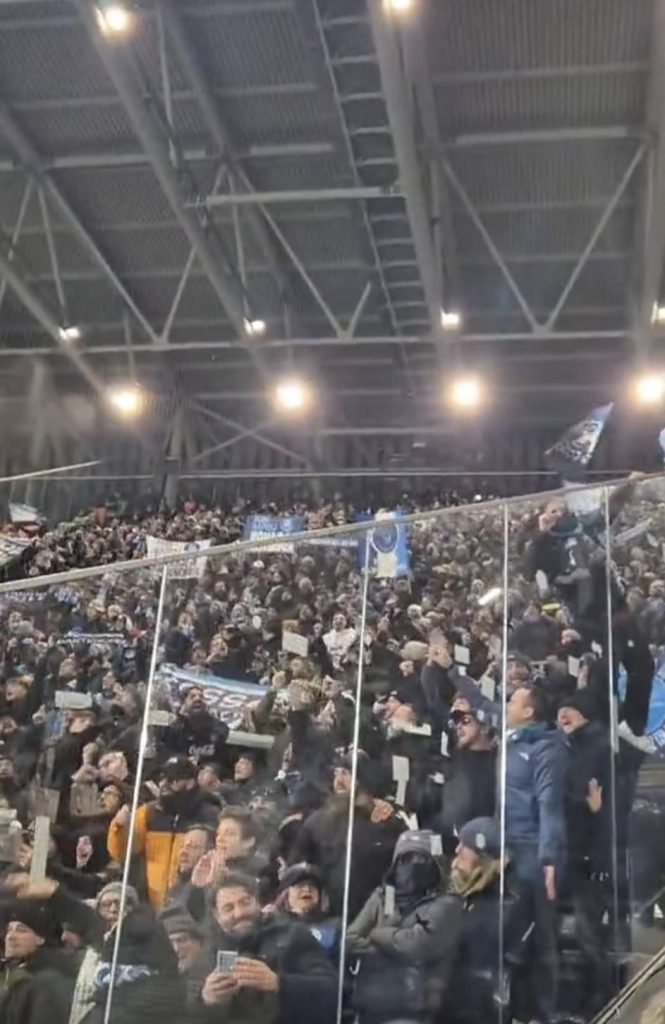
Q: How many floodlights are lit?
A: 10